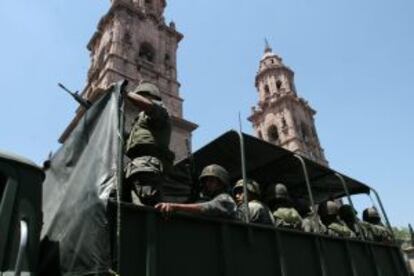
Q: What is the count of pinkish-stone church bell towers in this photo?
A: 2